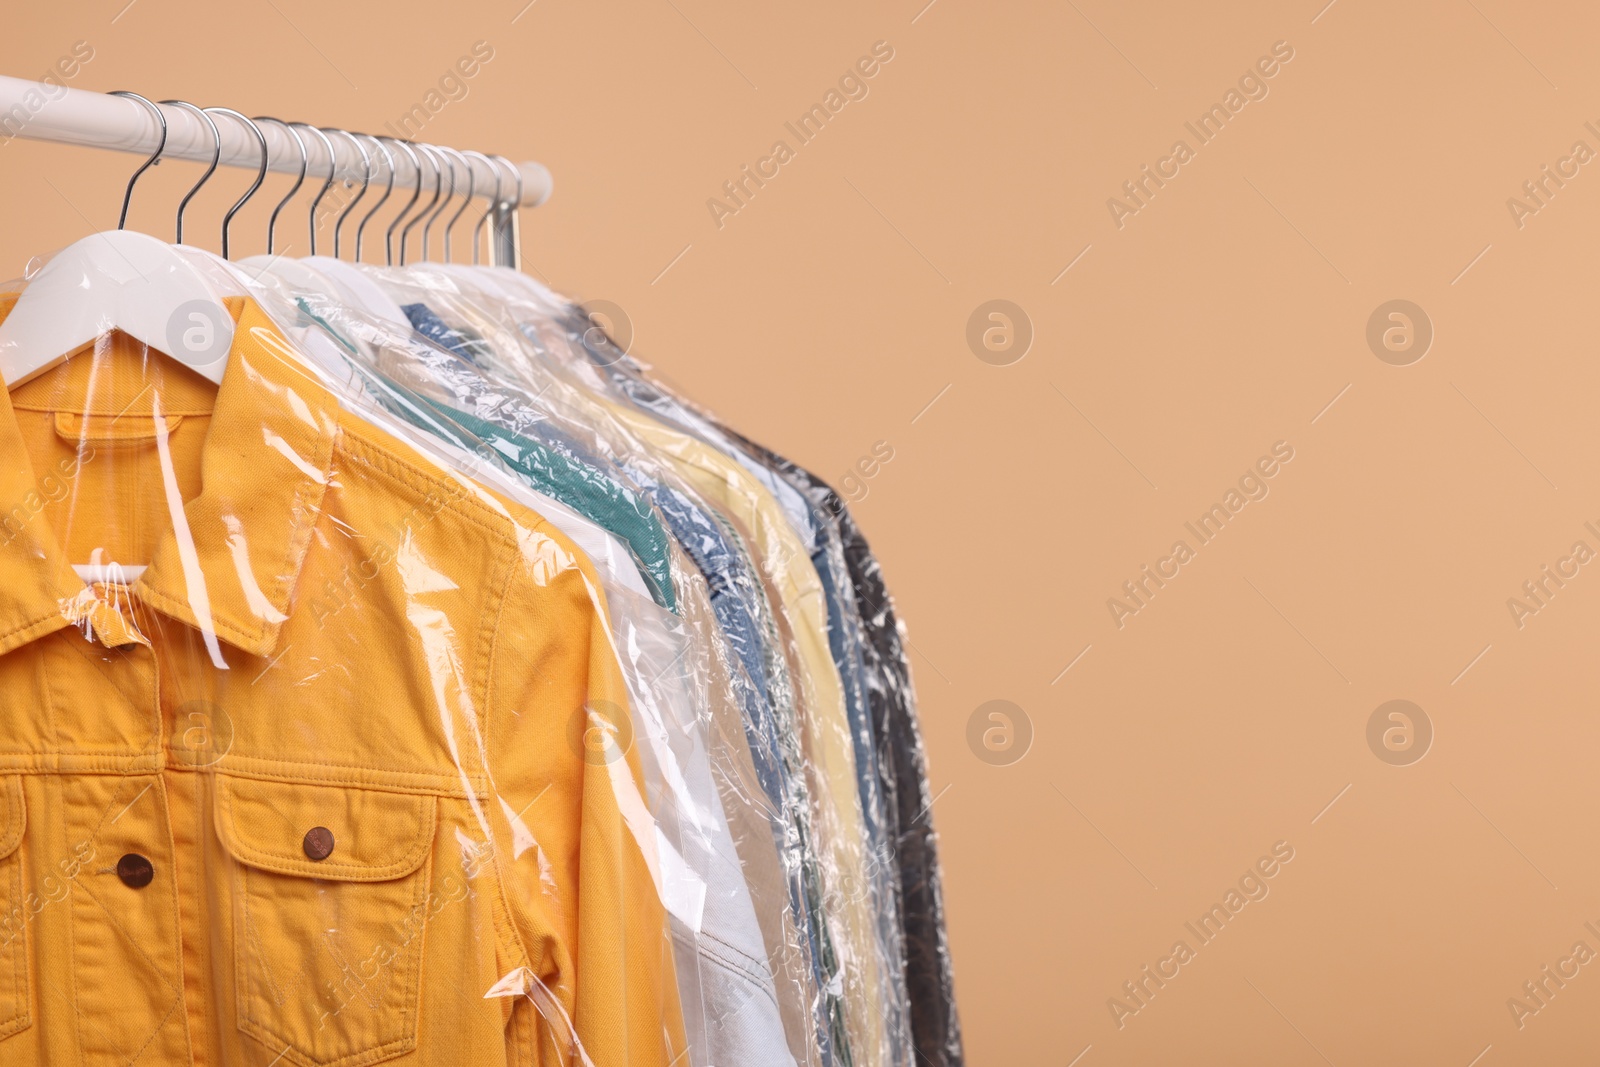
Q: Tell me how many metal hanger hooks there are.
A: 13